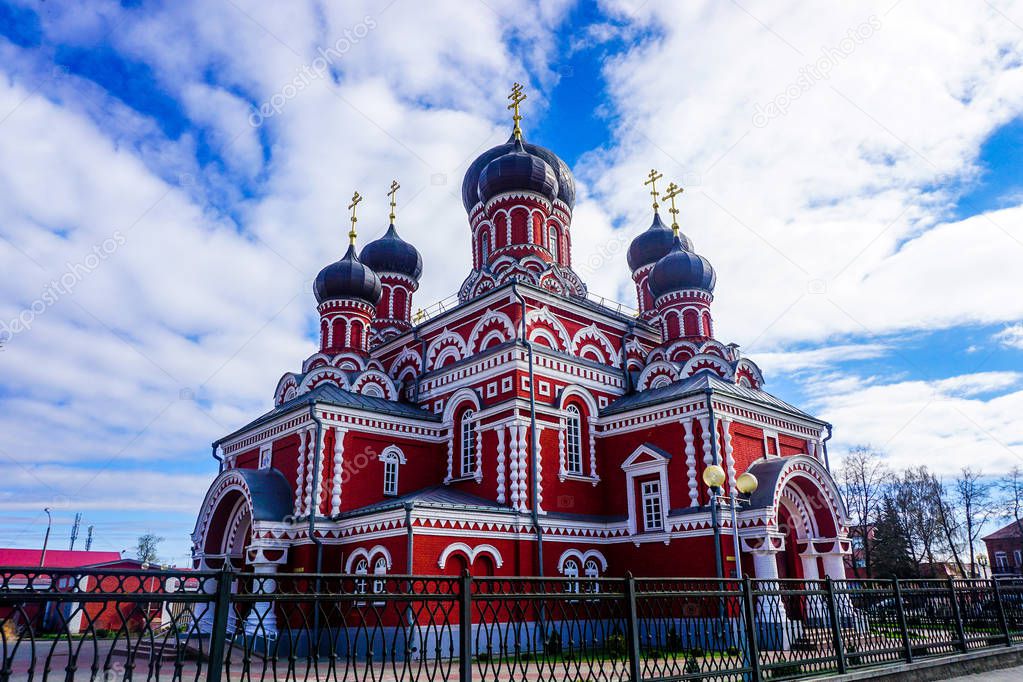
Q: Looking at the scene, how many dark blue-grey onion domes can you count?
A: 6